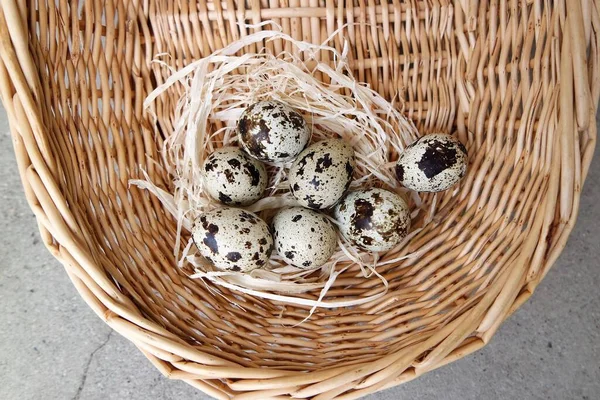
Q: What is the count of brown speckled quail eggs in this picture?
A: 7